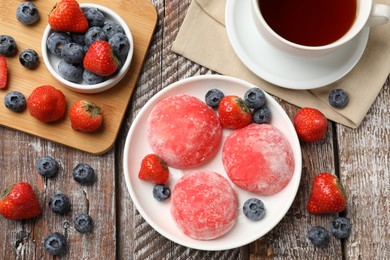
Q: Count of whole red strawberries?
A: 9